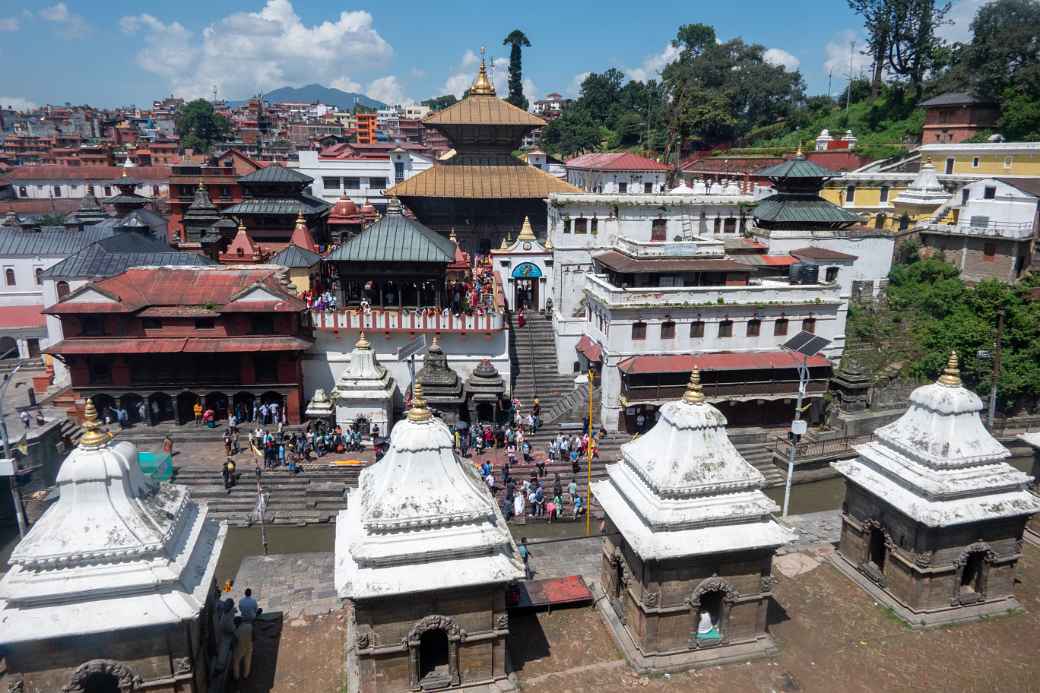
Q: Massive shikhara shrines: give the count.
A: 4